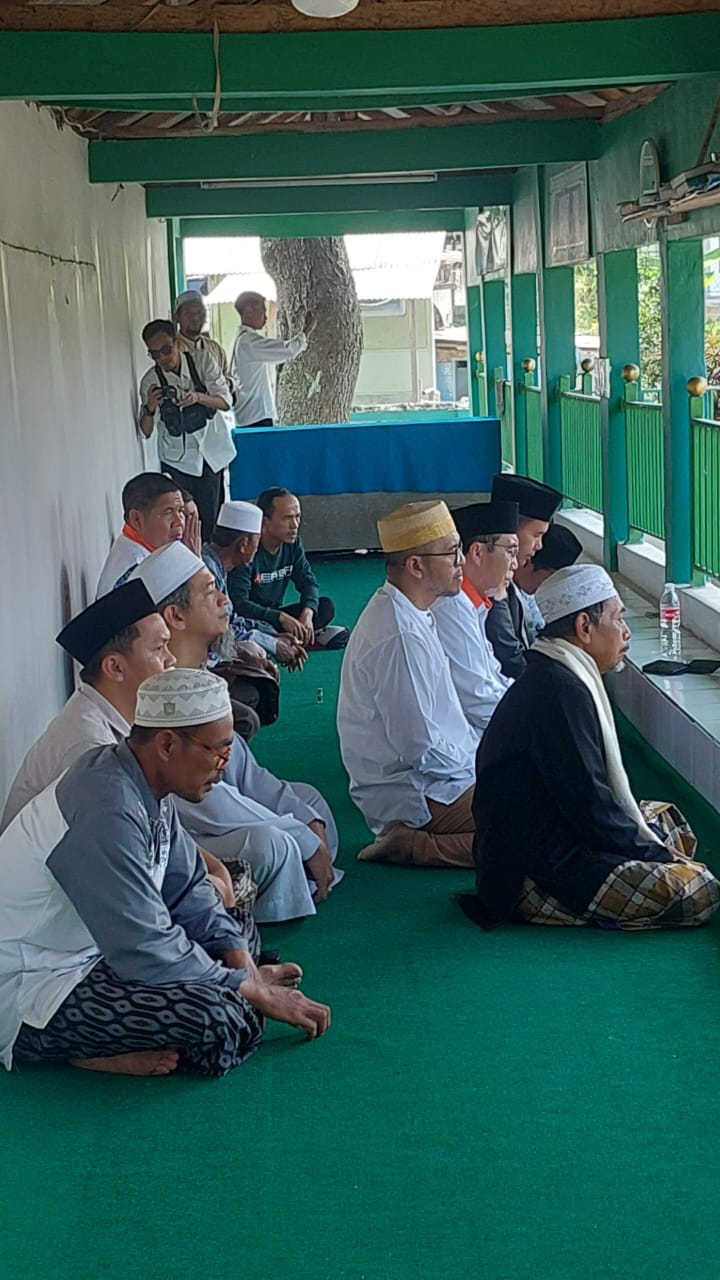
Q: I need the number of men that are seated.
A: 12